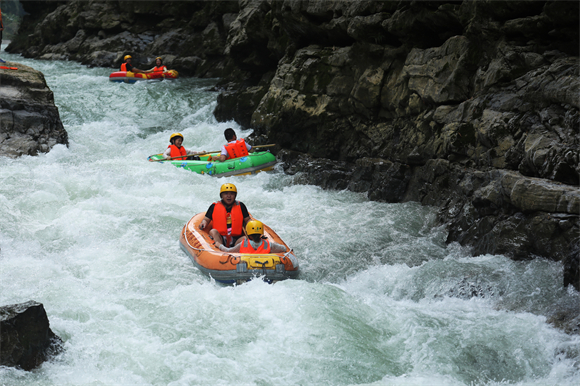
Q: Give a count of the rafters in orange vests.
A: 6